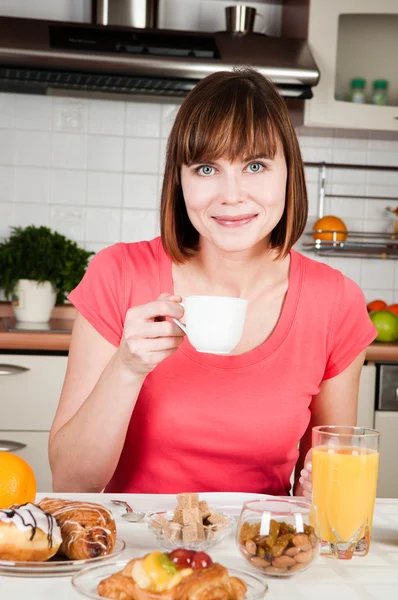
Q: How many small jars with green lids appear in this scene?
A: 2